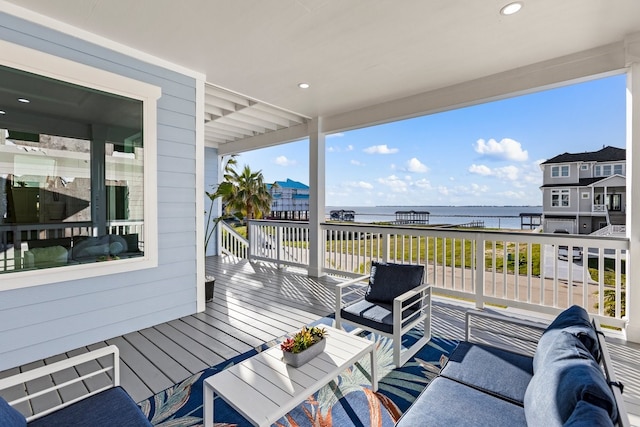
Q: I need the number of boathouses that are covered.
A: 3